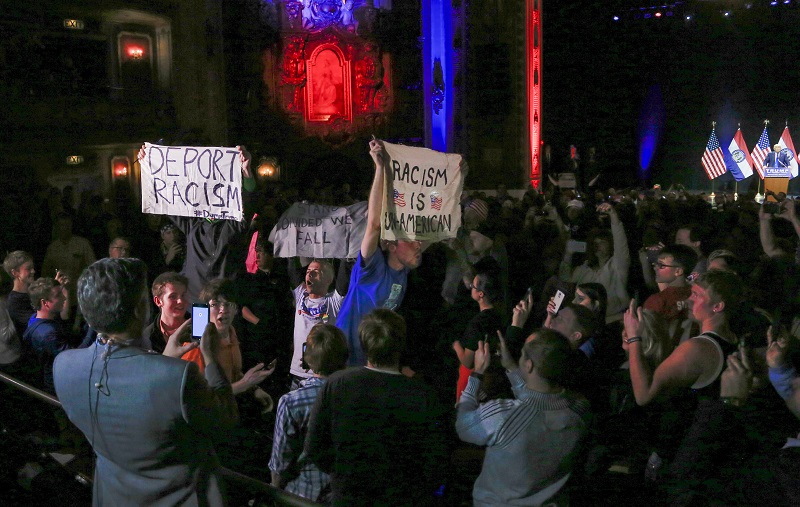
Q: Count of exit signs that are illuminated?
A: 2